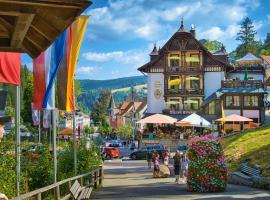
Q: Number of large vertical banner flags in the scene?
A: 3